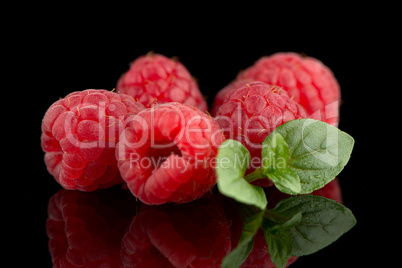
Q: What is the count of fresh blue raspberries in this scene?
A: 0